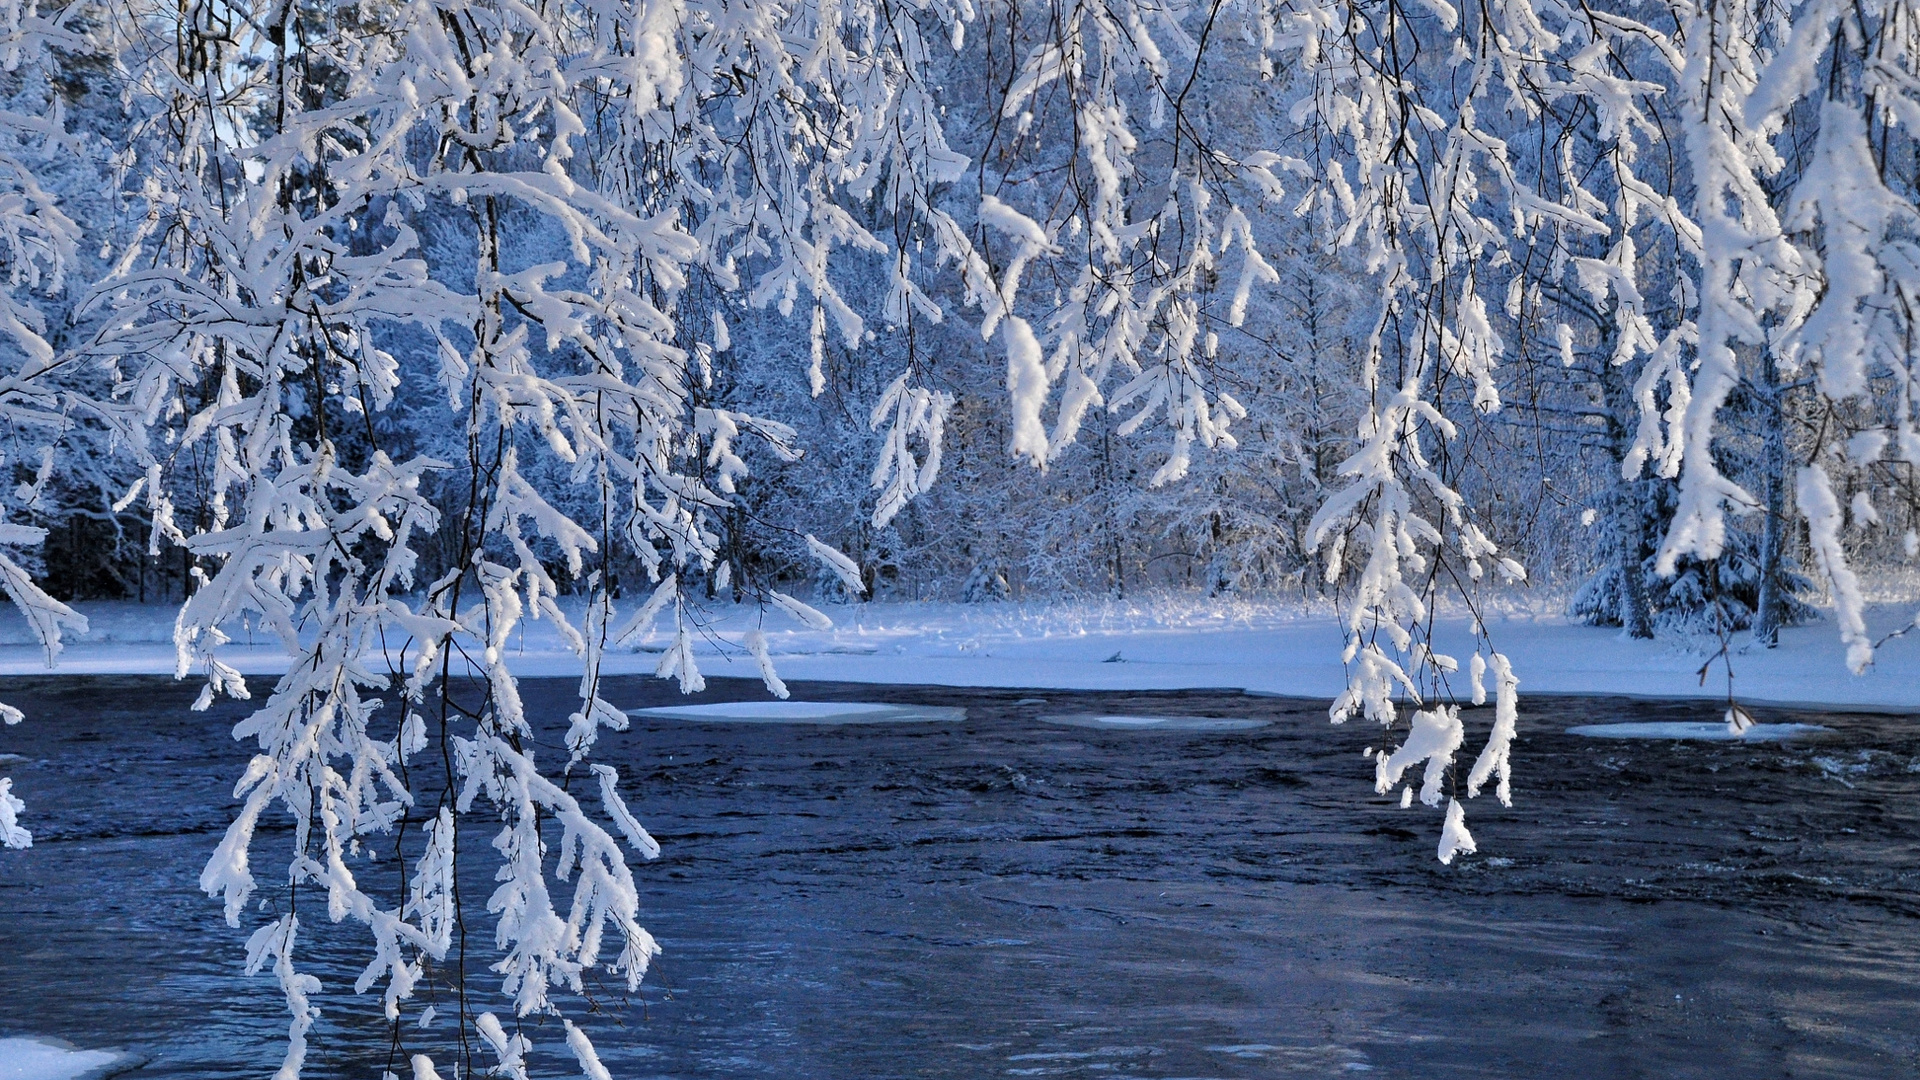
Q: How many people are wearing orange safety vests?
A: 0